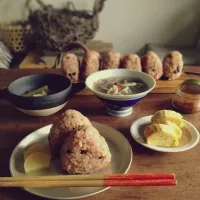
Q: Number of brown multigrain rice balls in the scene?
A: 8